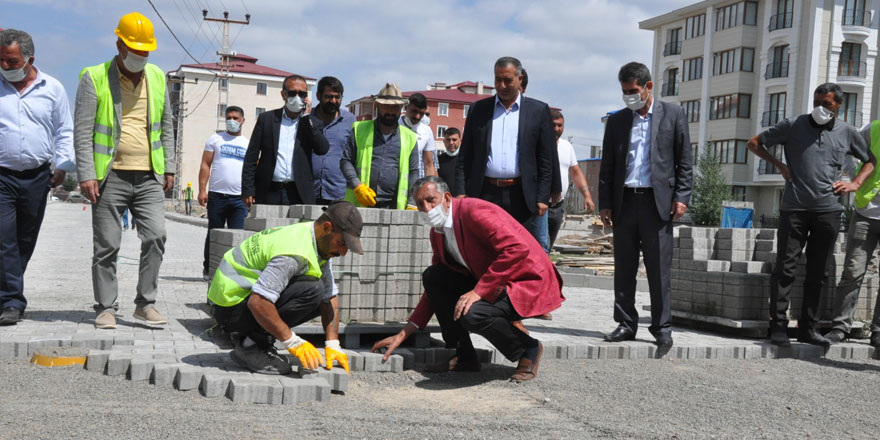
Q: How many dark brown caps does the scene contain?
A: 1